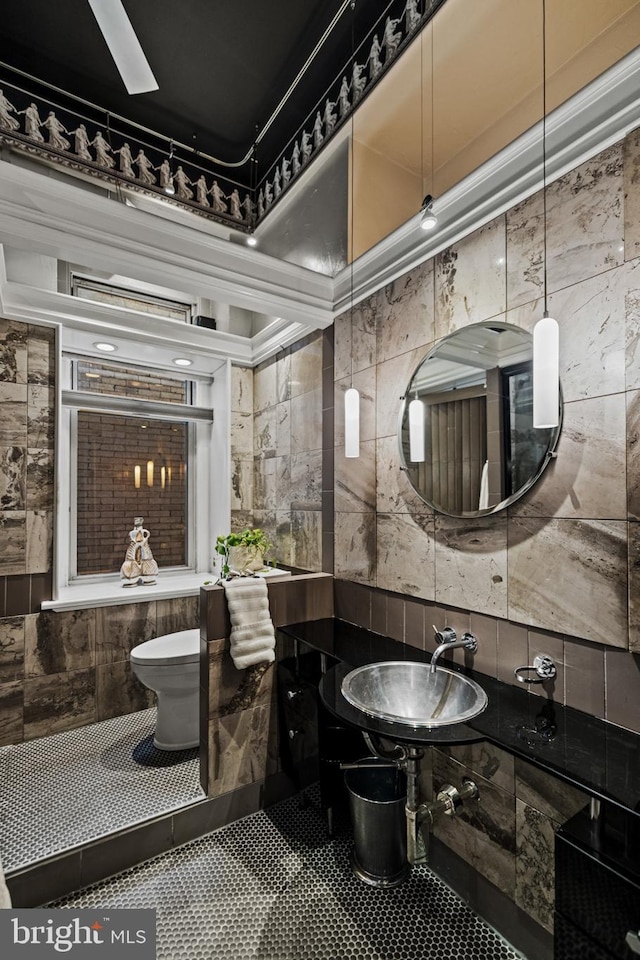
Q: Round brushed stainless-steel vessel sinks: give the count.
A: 1